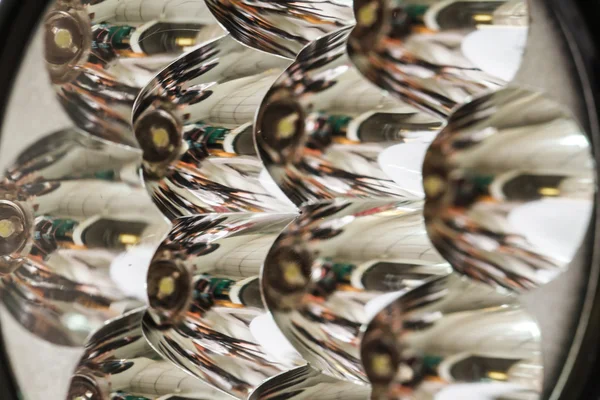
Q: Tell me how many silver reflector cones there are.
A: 12